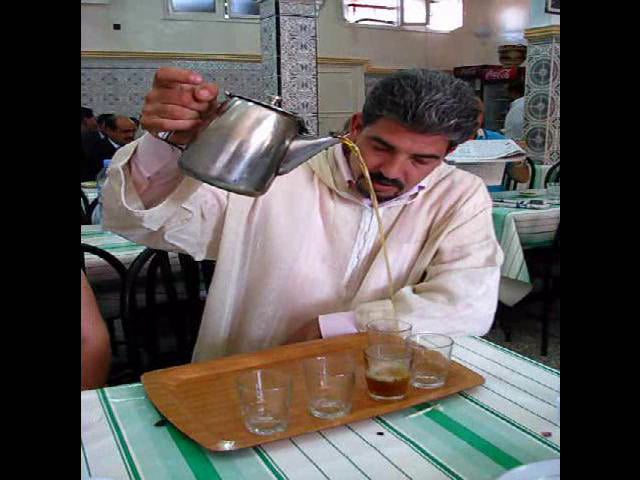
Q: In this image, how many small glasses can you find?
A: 5